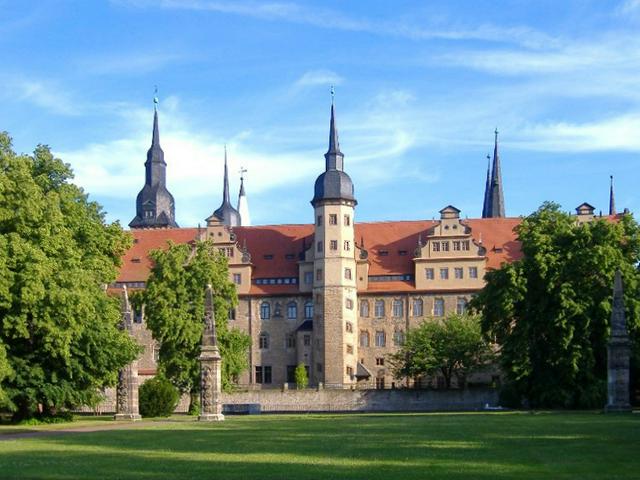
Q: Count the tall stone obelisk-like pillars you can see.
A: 3